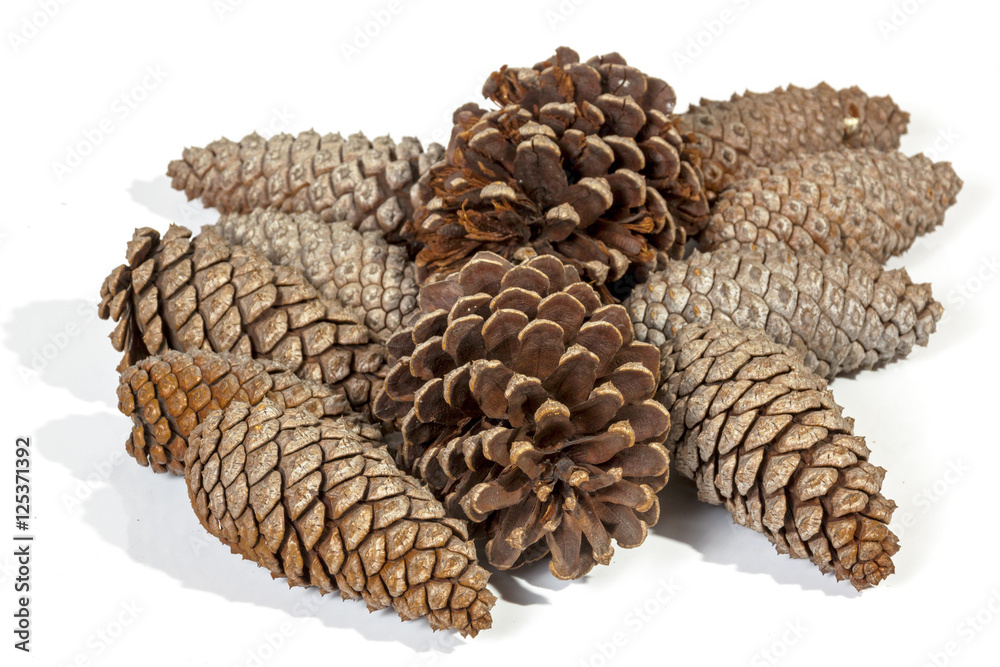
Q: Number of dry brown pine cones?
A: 11